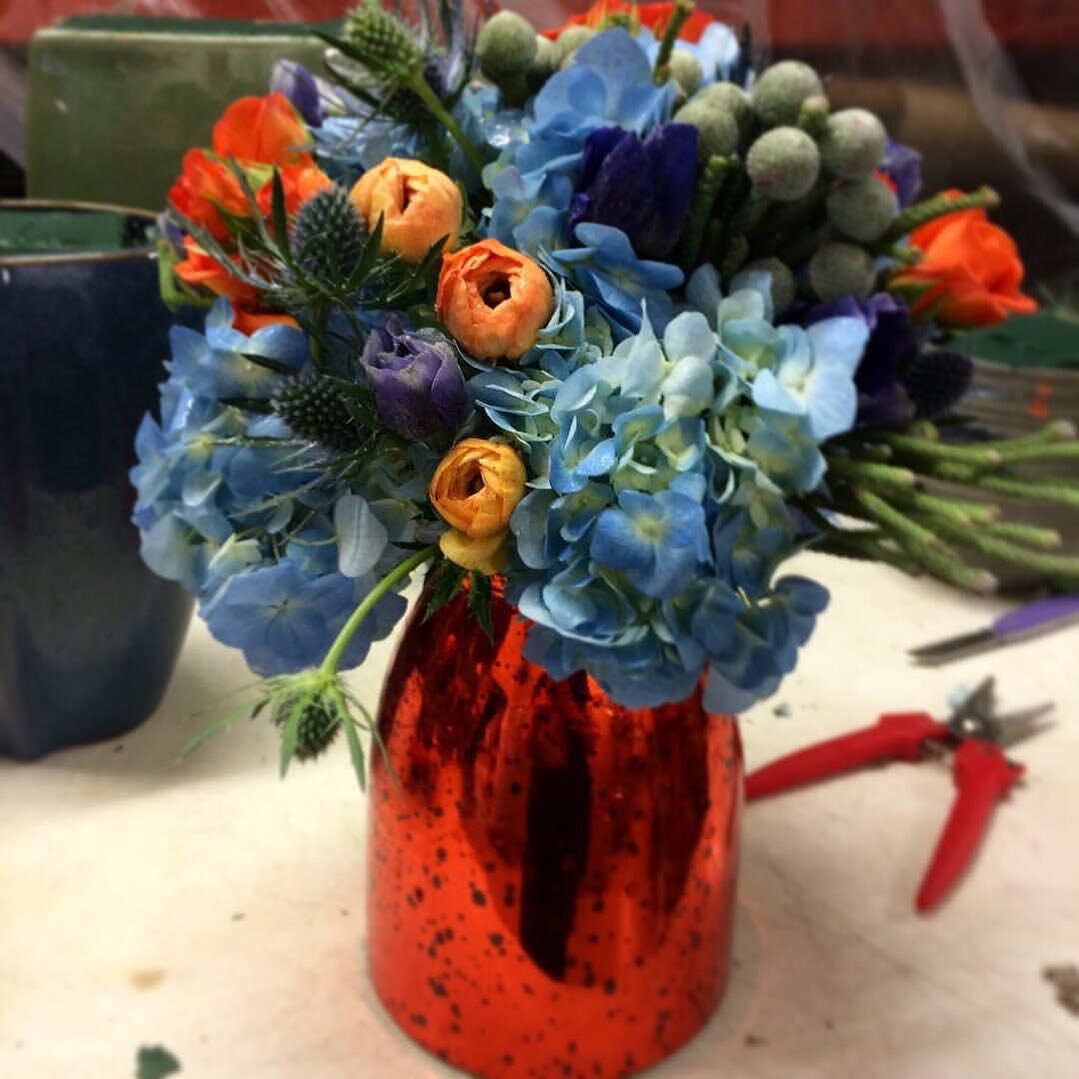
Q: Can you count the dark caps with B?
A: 0